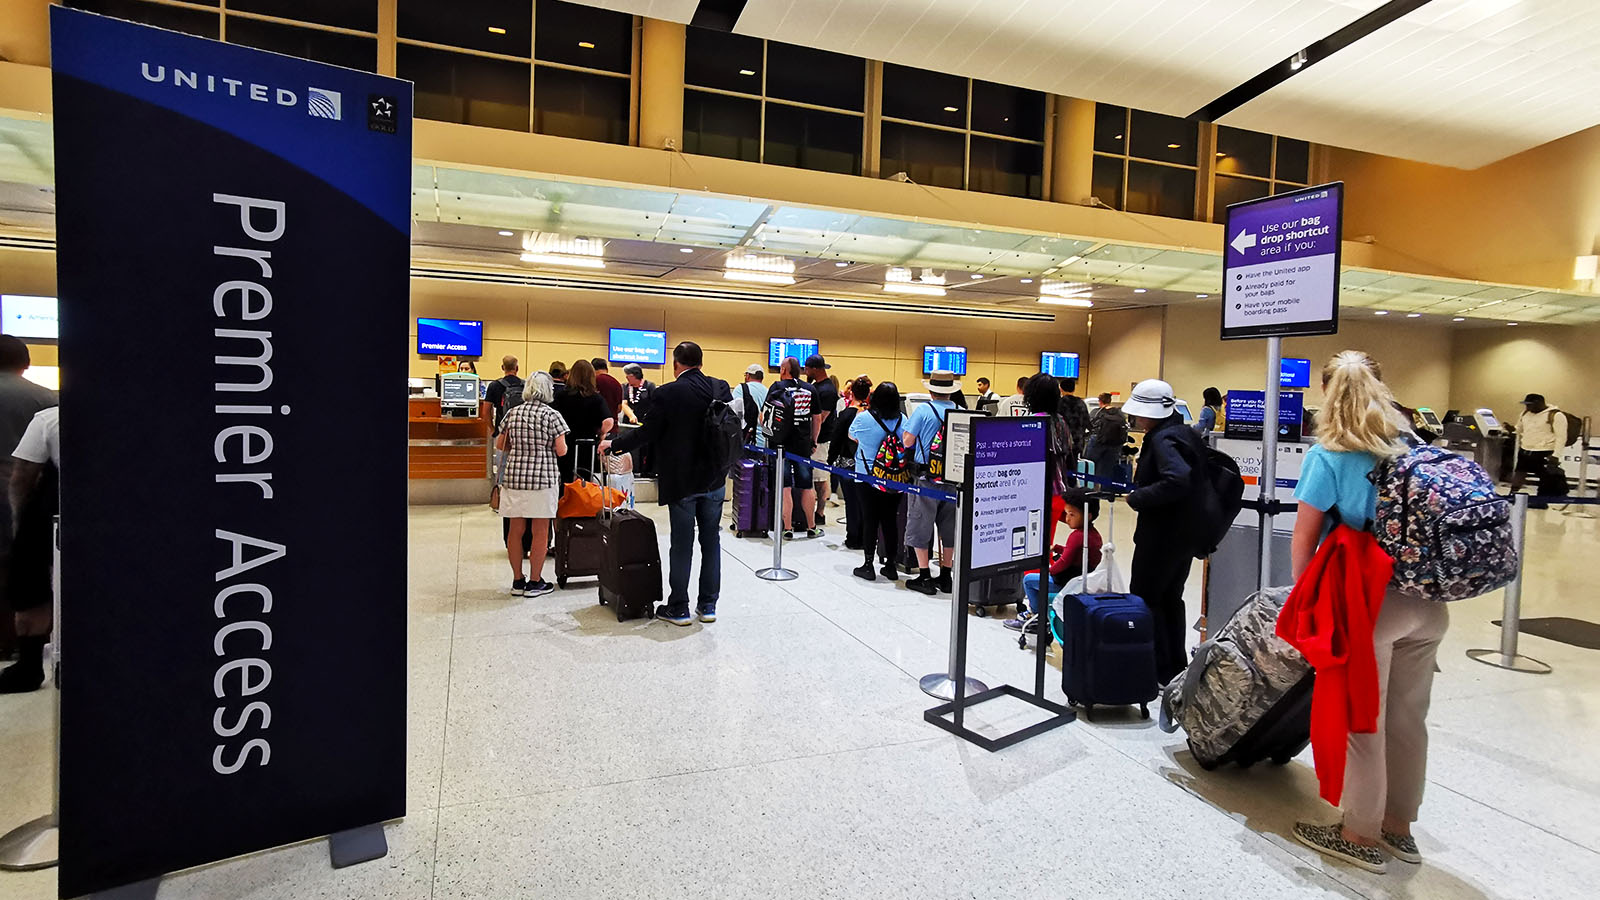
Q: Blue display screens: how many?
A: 6